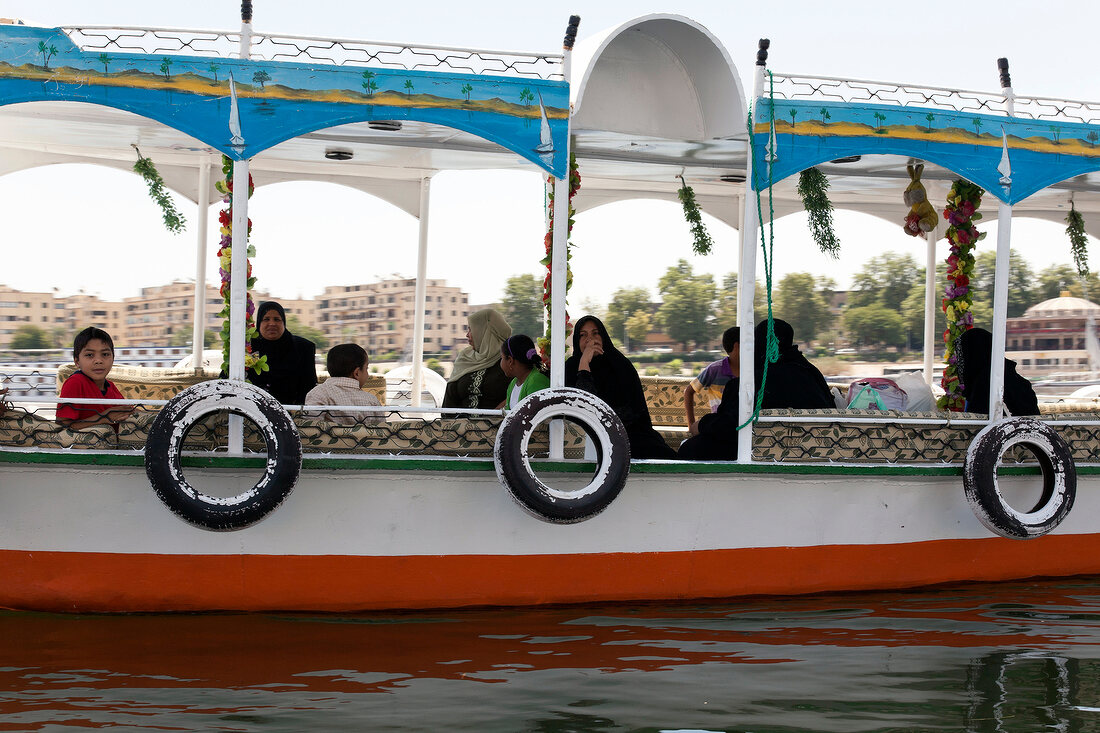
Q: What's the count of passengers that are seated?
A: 9